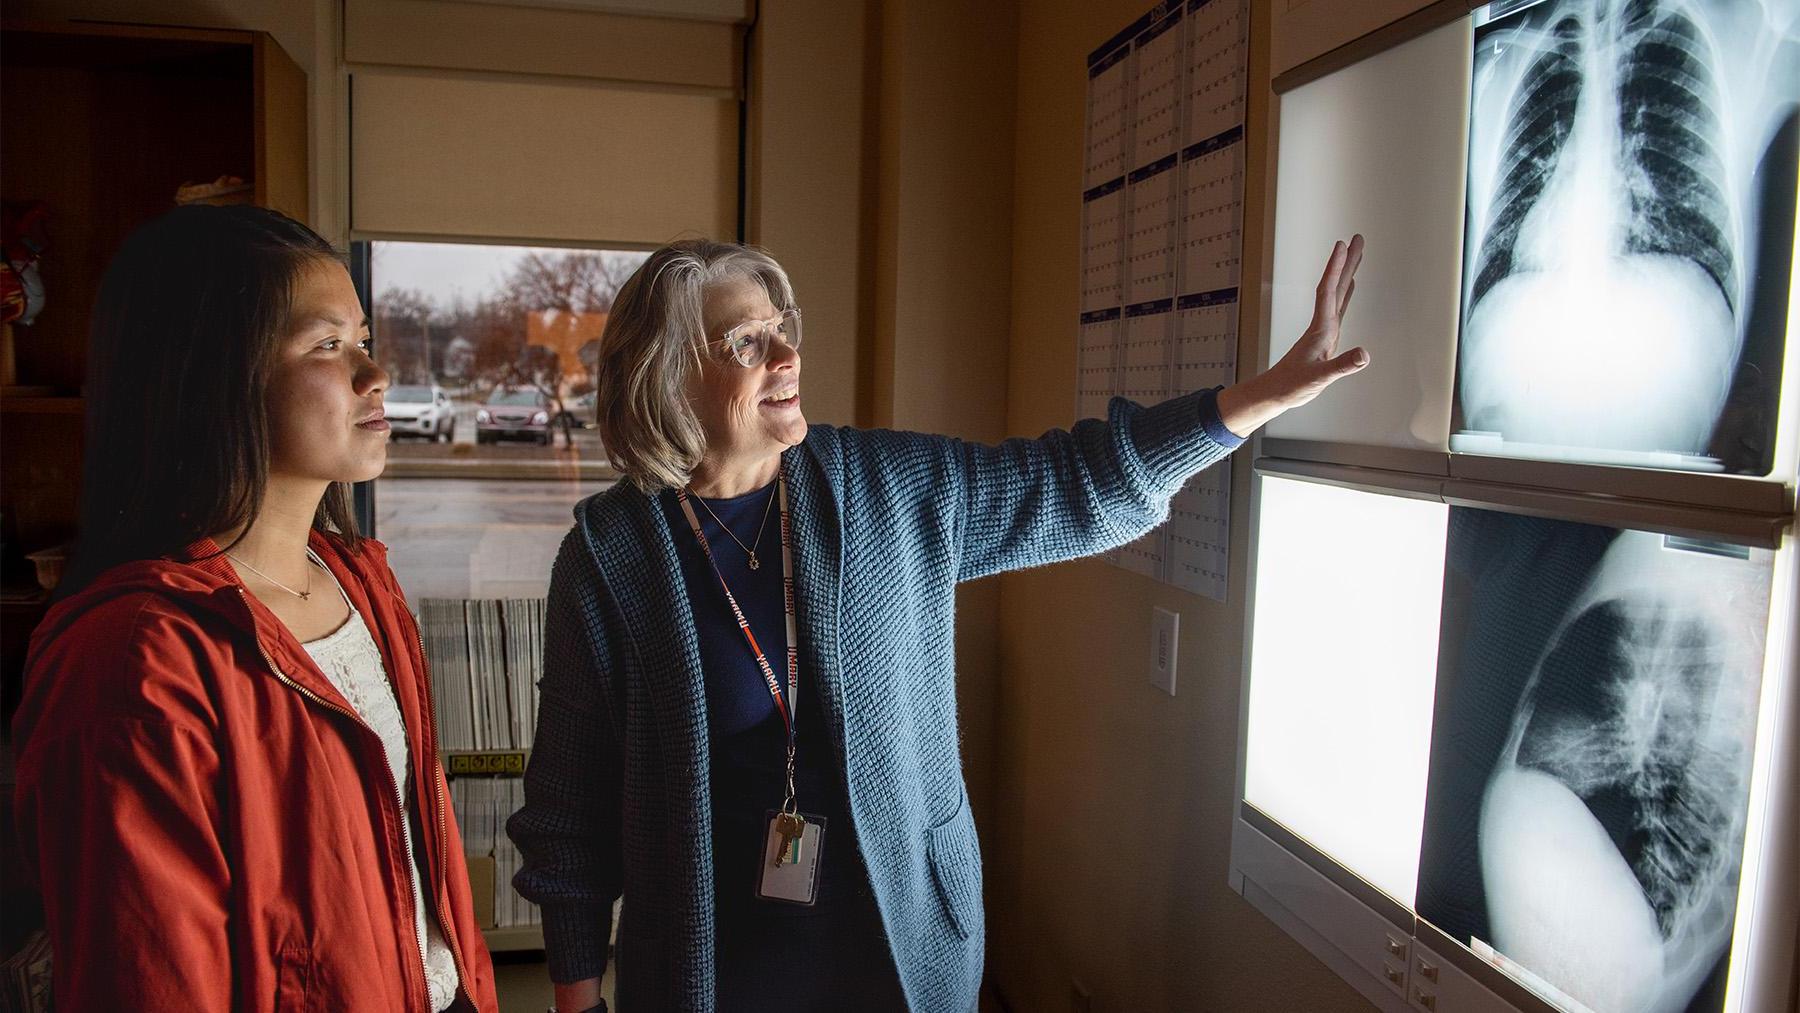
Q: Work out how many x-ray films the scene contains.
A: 2